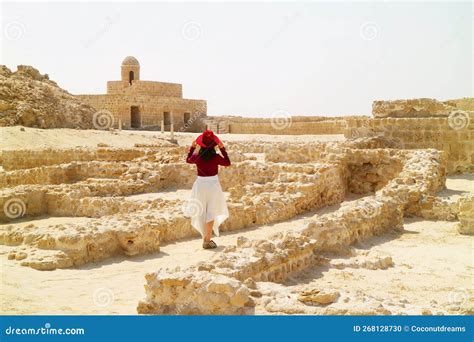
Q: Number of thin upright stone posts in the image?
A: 3